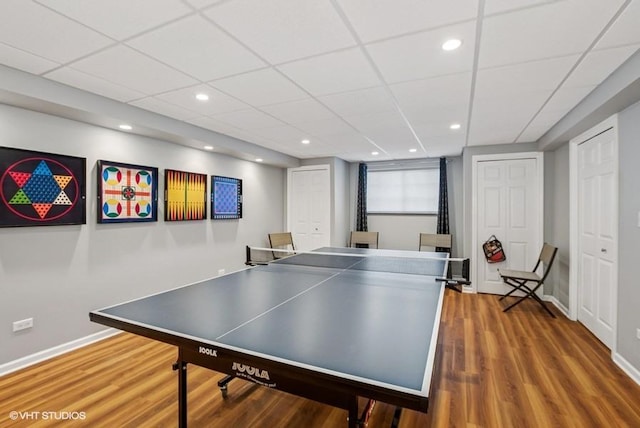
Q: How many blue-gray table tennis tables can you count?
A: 1